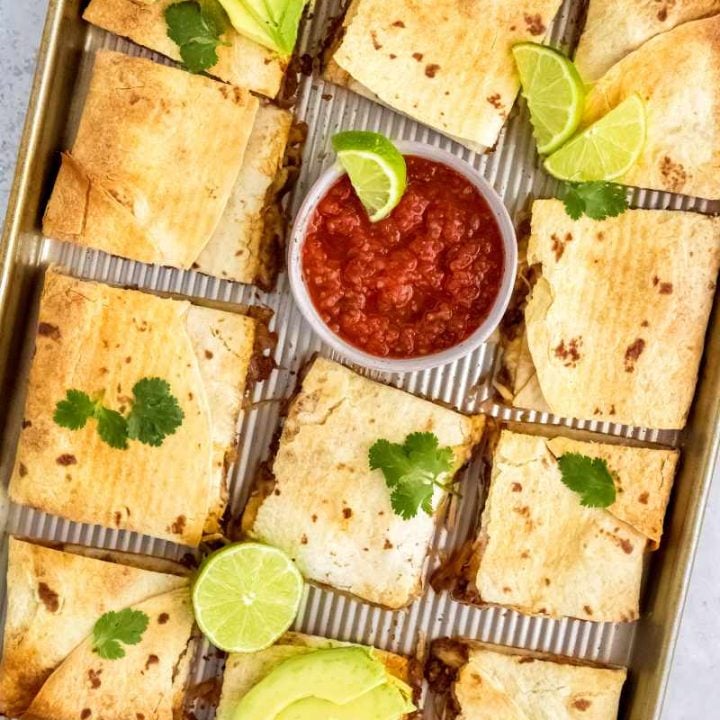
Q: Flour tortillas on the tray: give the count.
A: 11